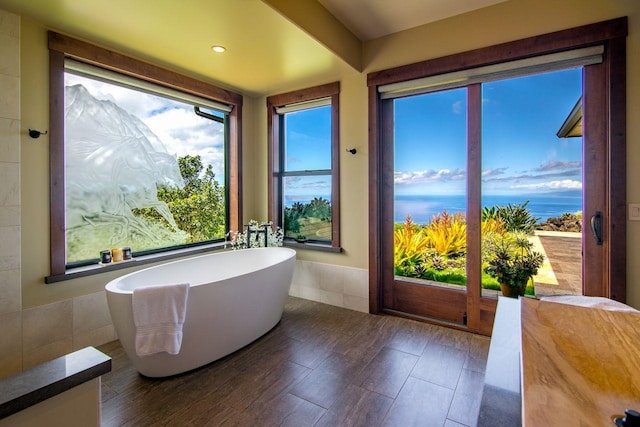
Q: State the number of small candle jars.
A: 3